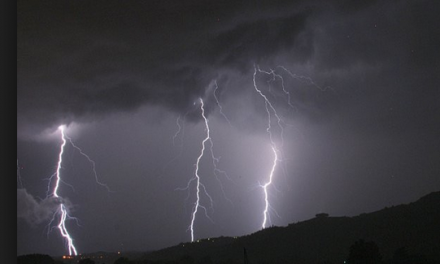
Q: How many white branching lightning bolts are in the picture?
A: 3